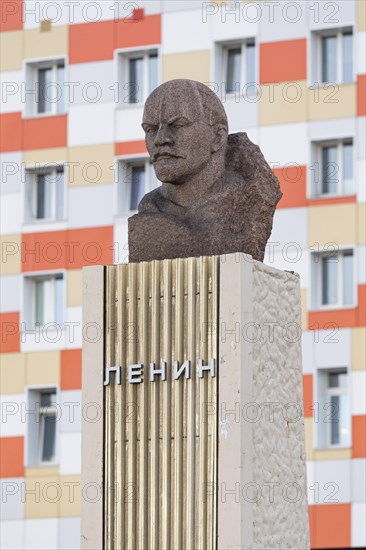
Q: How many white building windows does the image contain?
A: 11